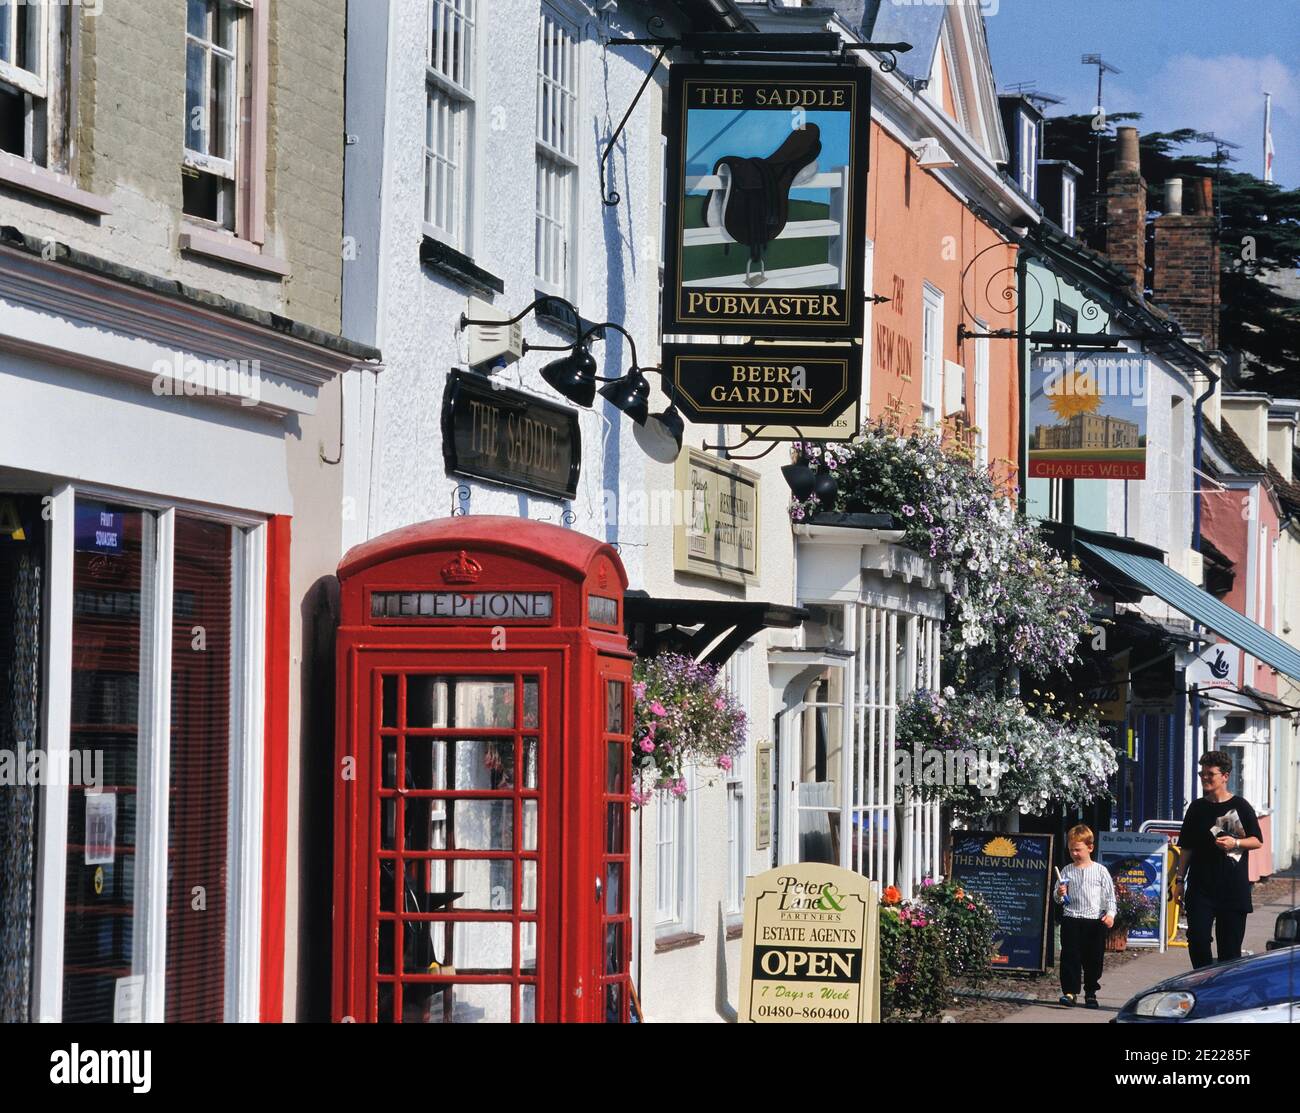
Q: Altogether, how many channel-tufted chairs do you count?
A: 0